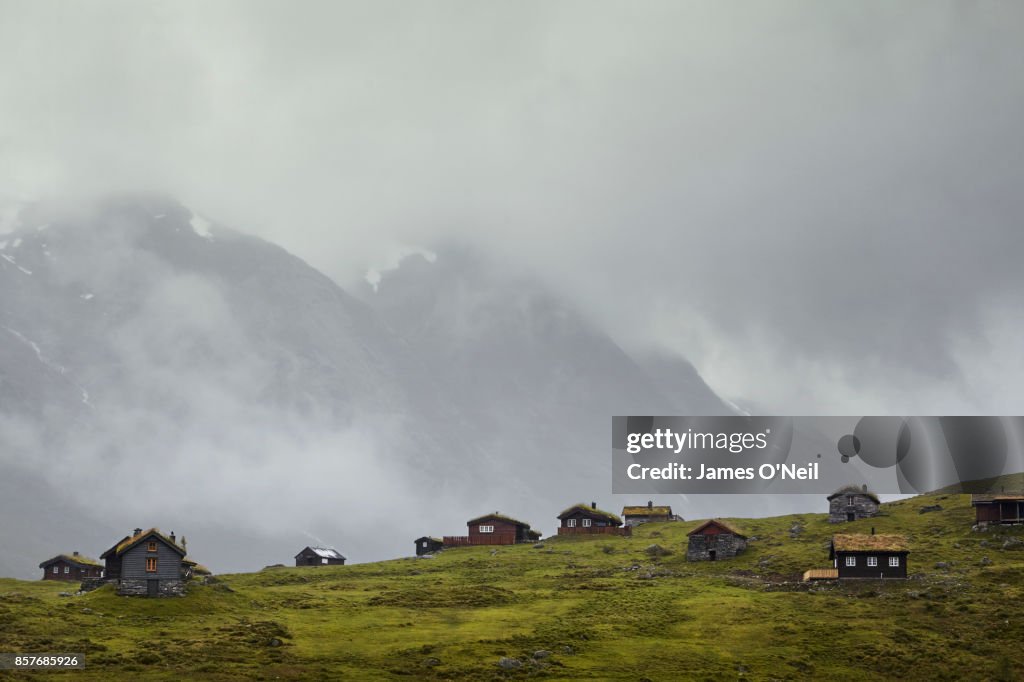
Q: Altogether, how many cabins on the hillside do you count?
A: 11